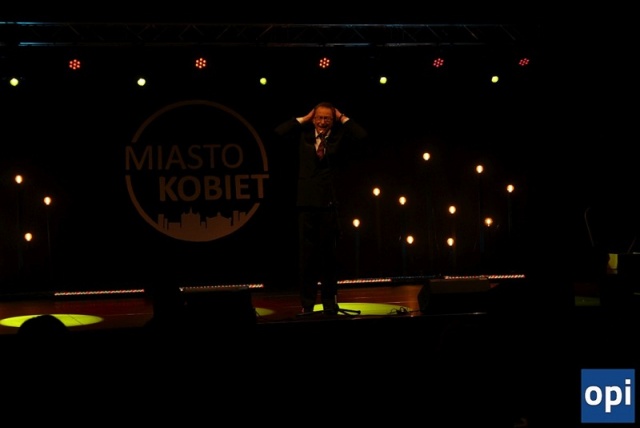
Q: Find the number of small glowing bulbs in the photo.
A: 13